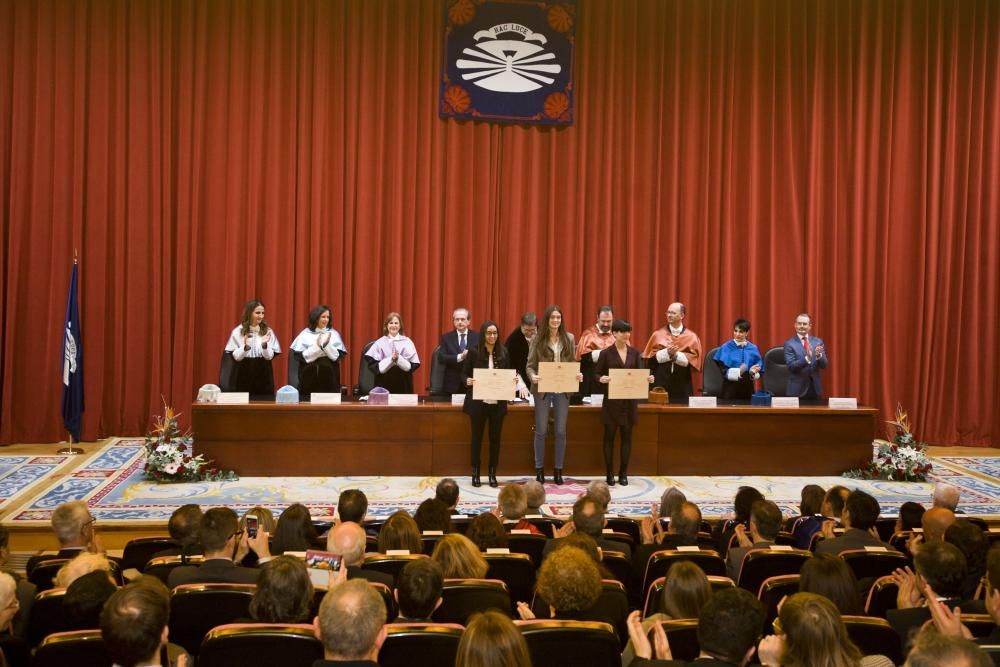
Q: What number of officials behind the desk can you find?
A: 9